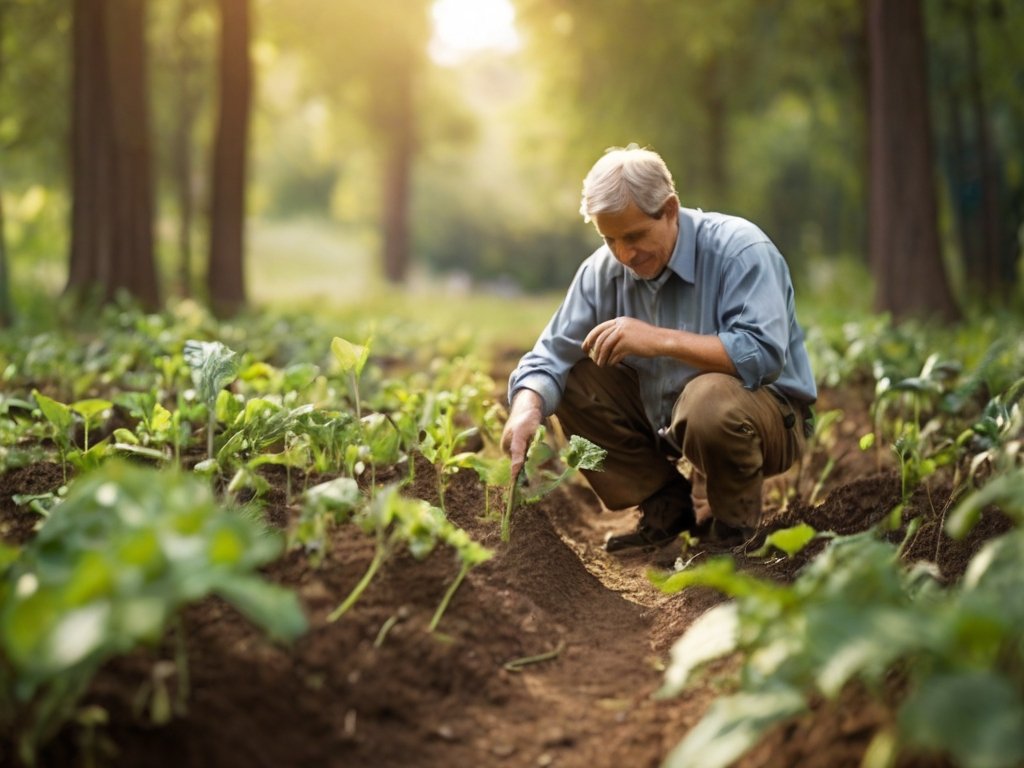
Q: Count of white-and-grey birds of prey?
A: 0